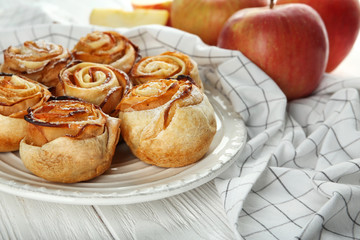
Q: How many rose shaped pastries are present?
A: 7